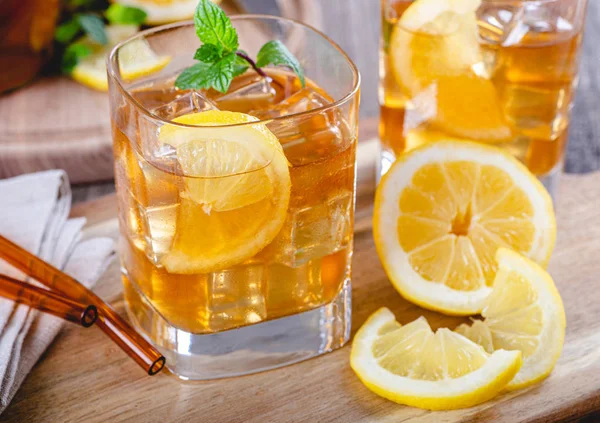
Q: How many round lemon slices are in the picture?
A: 1